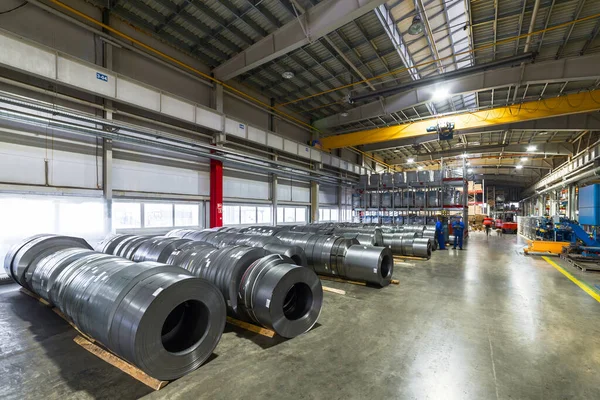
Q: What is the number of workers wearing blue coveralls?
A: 2